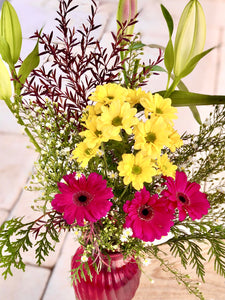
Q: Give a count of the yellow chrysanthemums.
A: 11